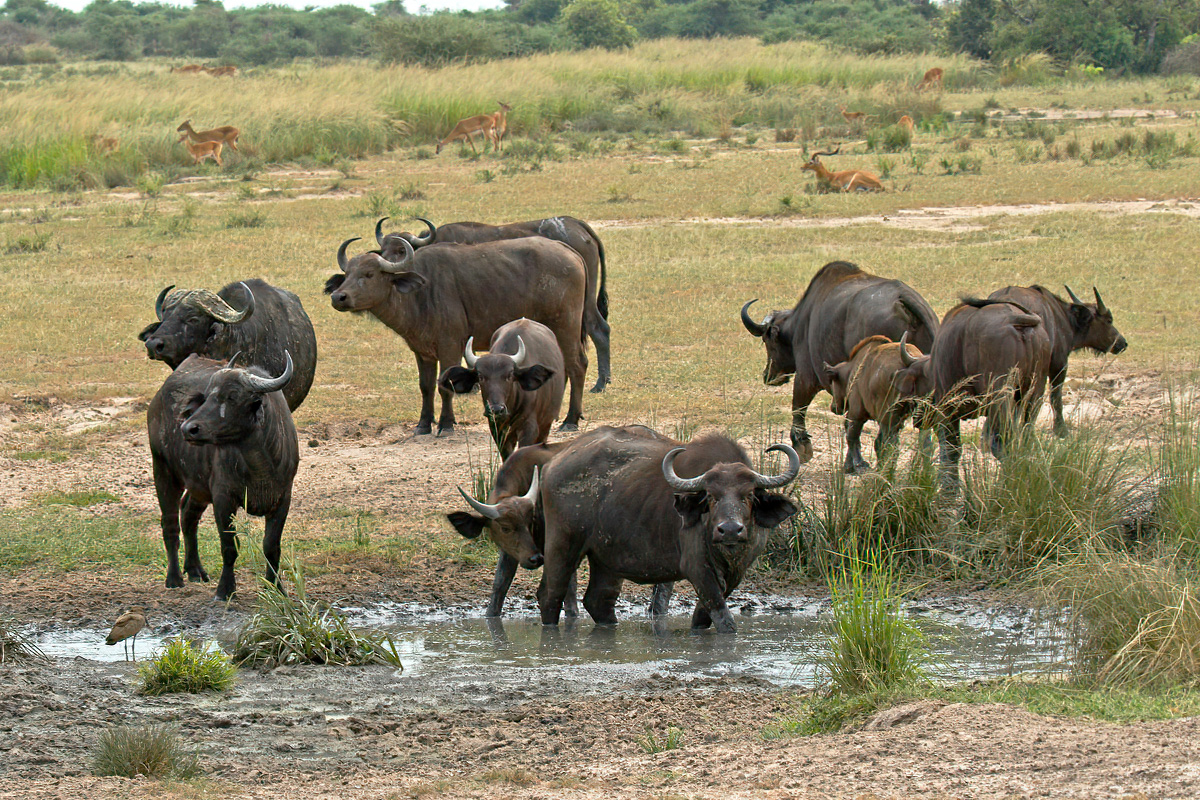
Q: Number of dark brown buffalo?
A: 11